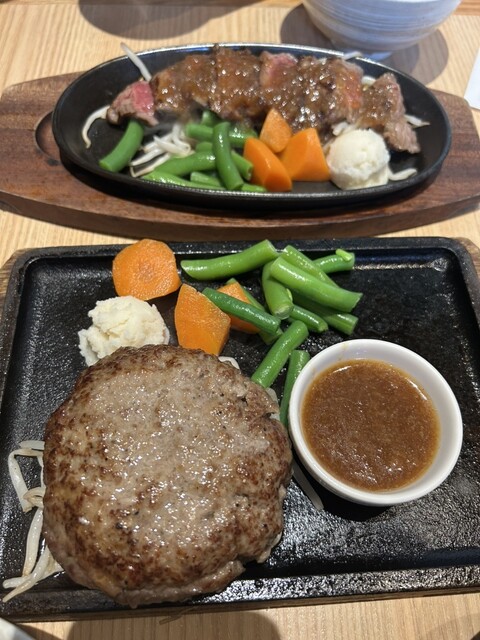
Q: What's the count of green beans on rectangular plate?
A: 11